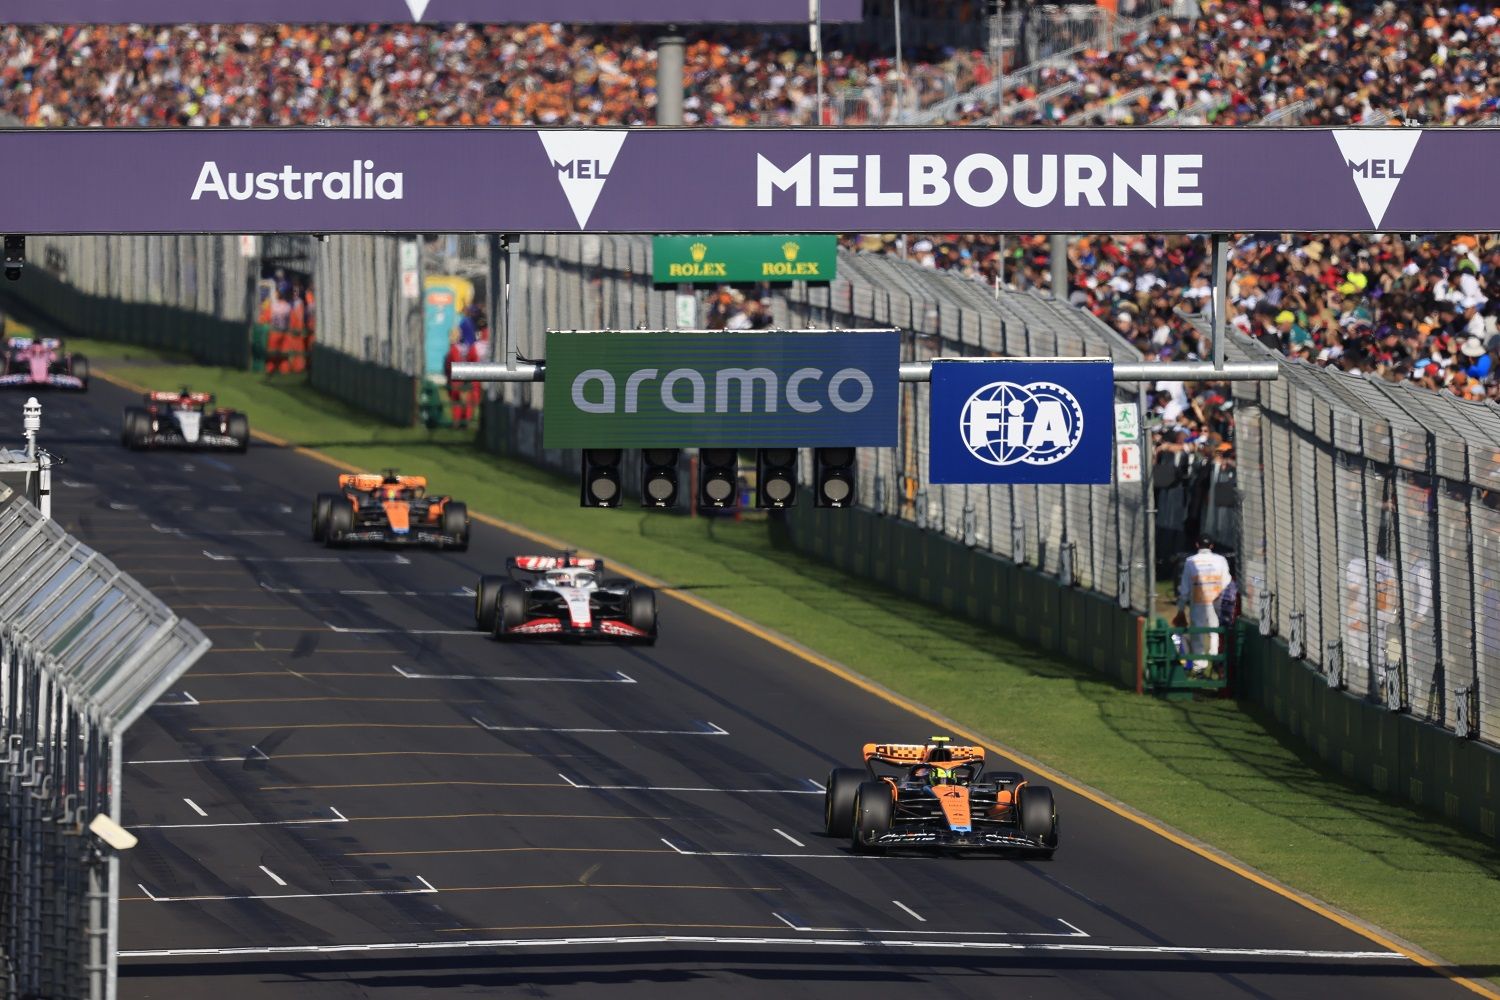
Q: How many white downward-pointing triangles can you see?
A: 3